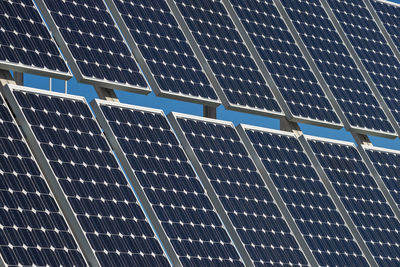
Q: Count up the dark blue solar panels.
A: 15